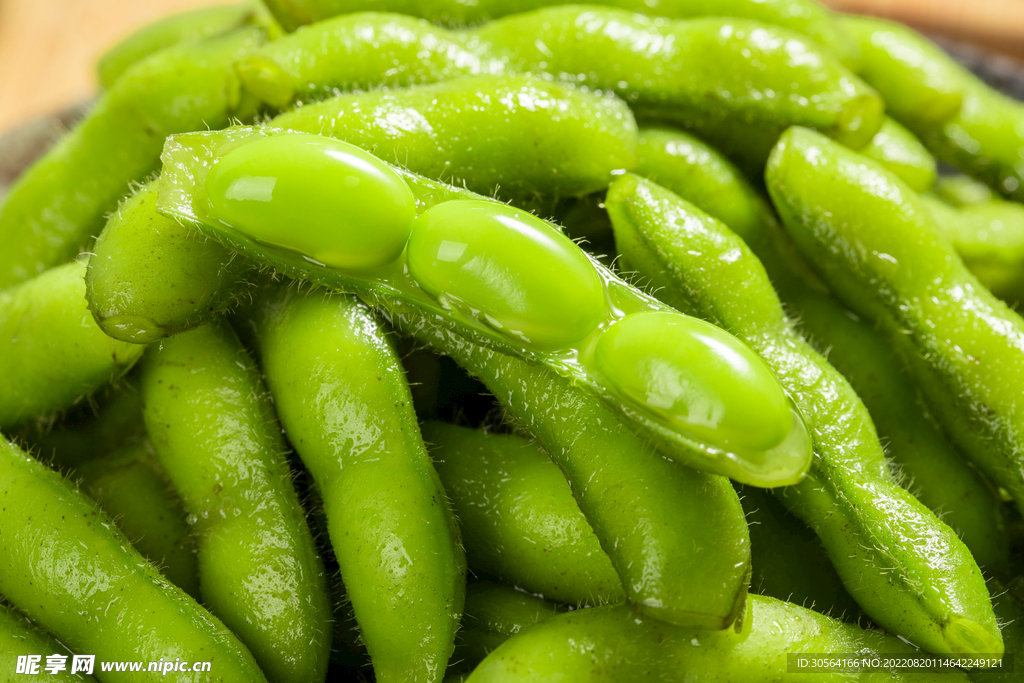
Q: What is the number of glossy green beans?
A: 3